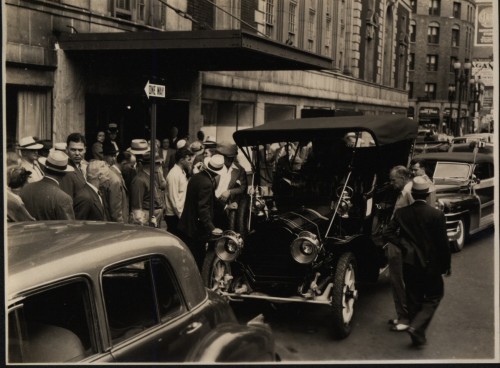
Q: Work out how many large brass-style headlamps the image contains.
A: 2